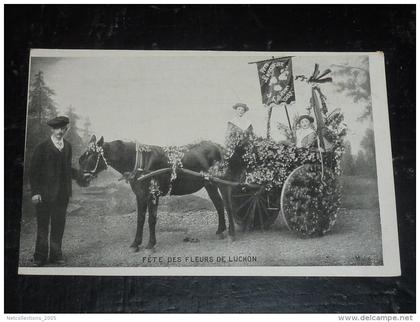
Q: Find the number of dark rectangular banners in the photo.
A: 1